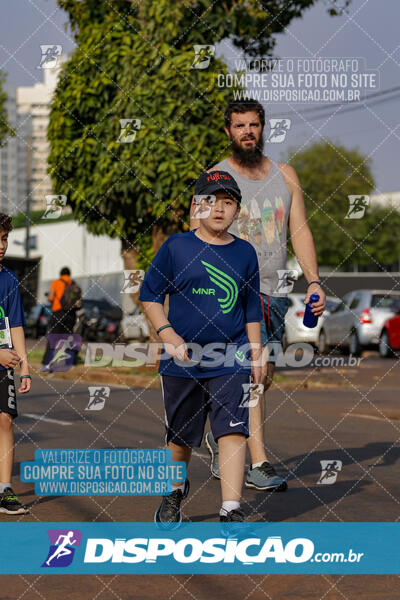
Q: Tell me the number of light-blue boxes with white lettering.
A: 2